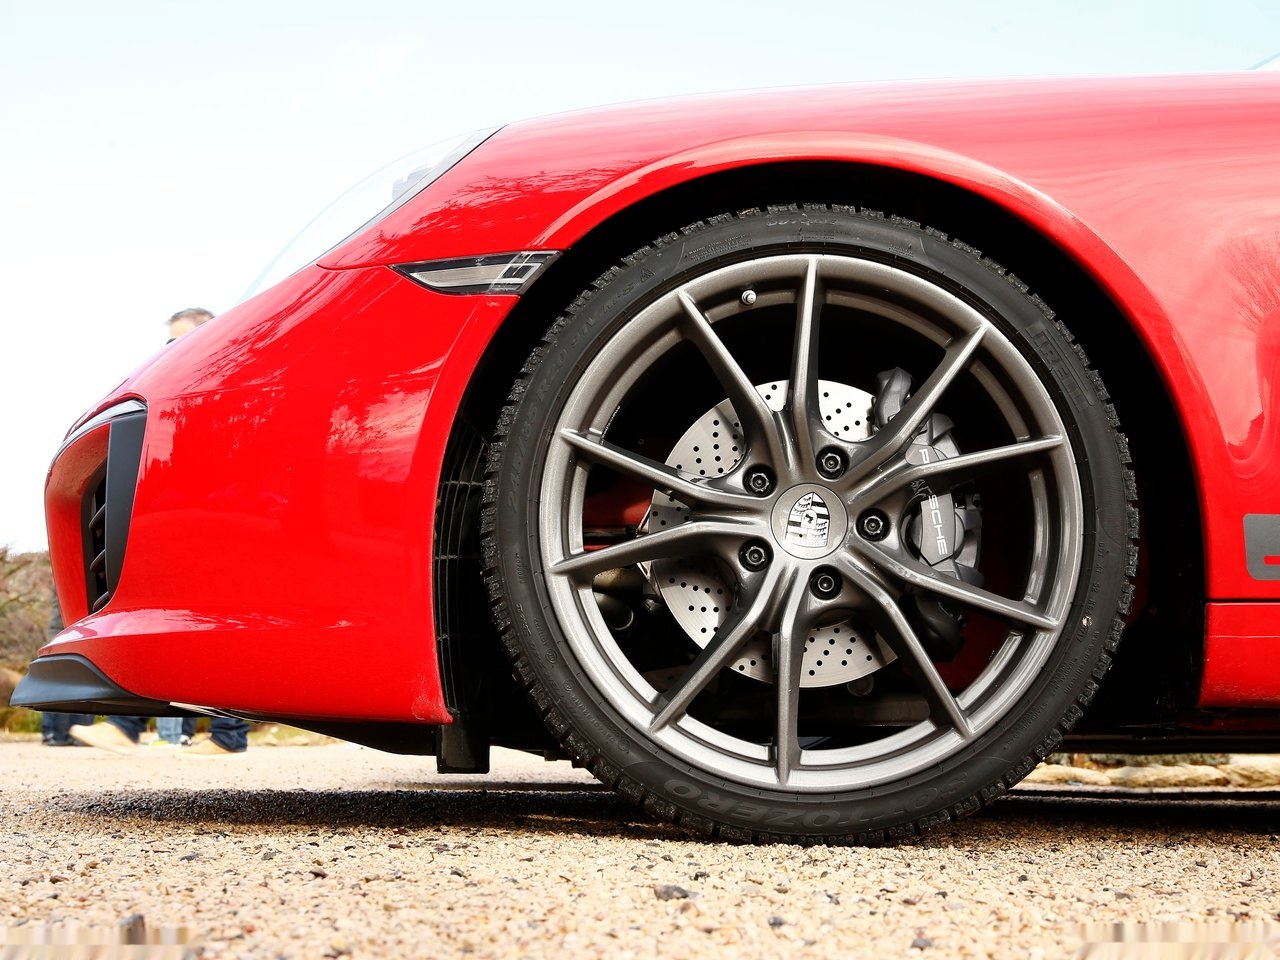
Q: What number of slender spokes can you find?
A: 10